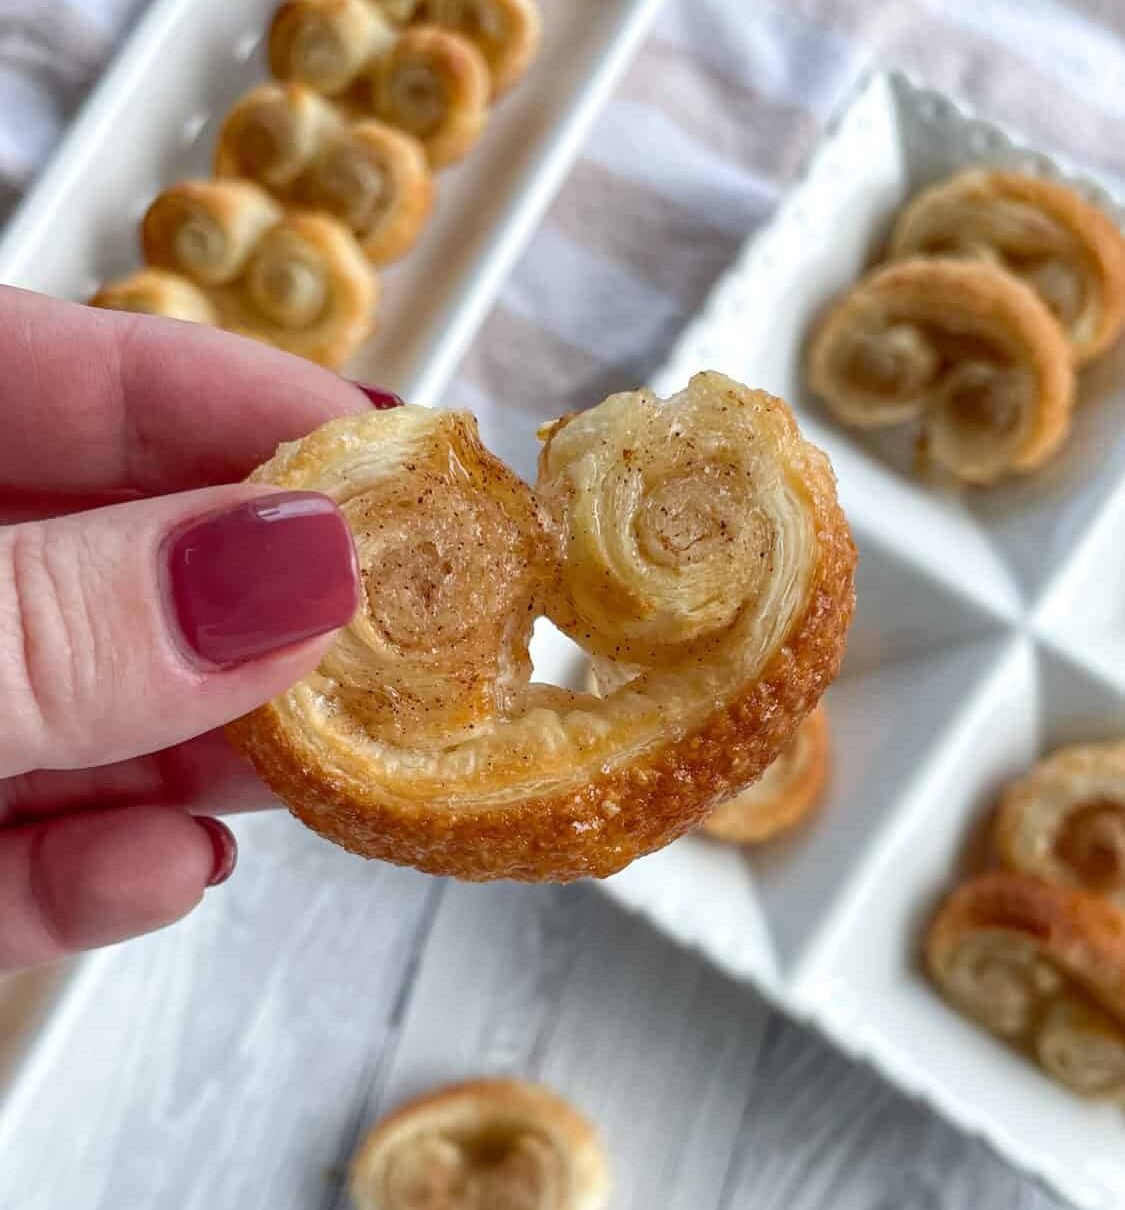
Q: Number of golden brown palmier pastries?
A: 12